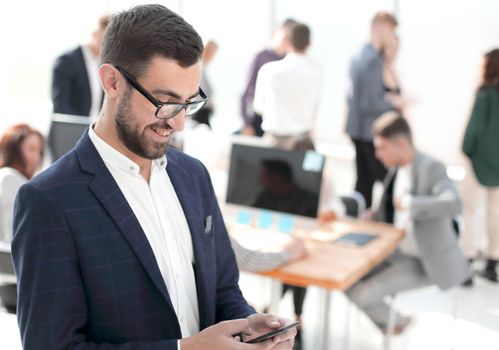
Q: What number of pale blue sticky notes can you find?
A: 4